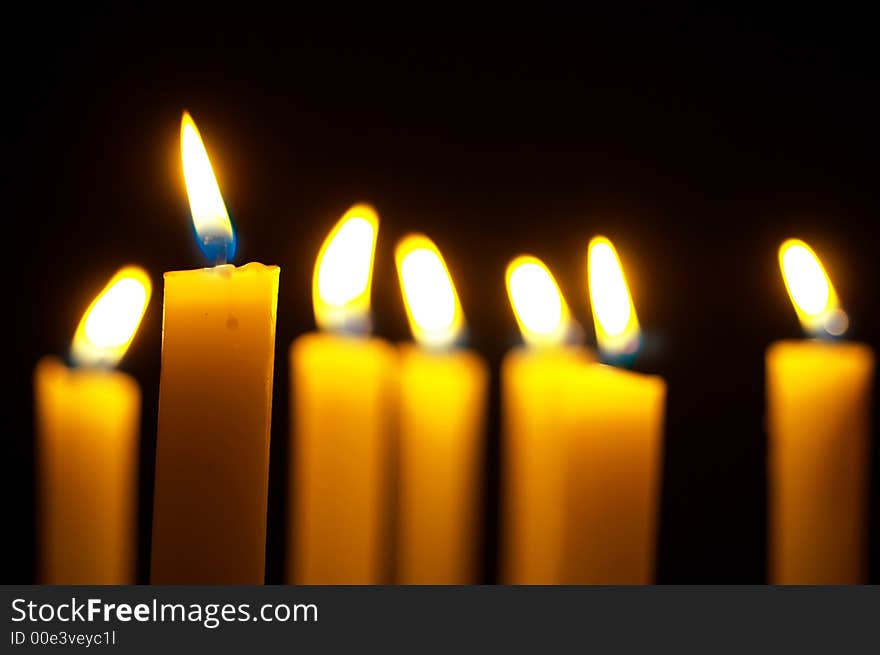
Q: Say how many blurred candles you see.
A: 6